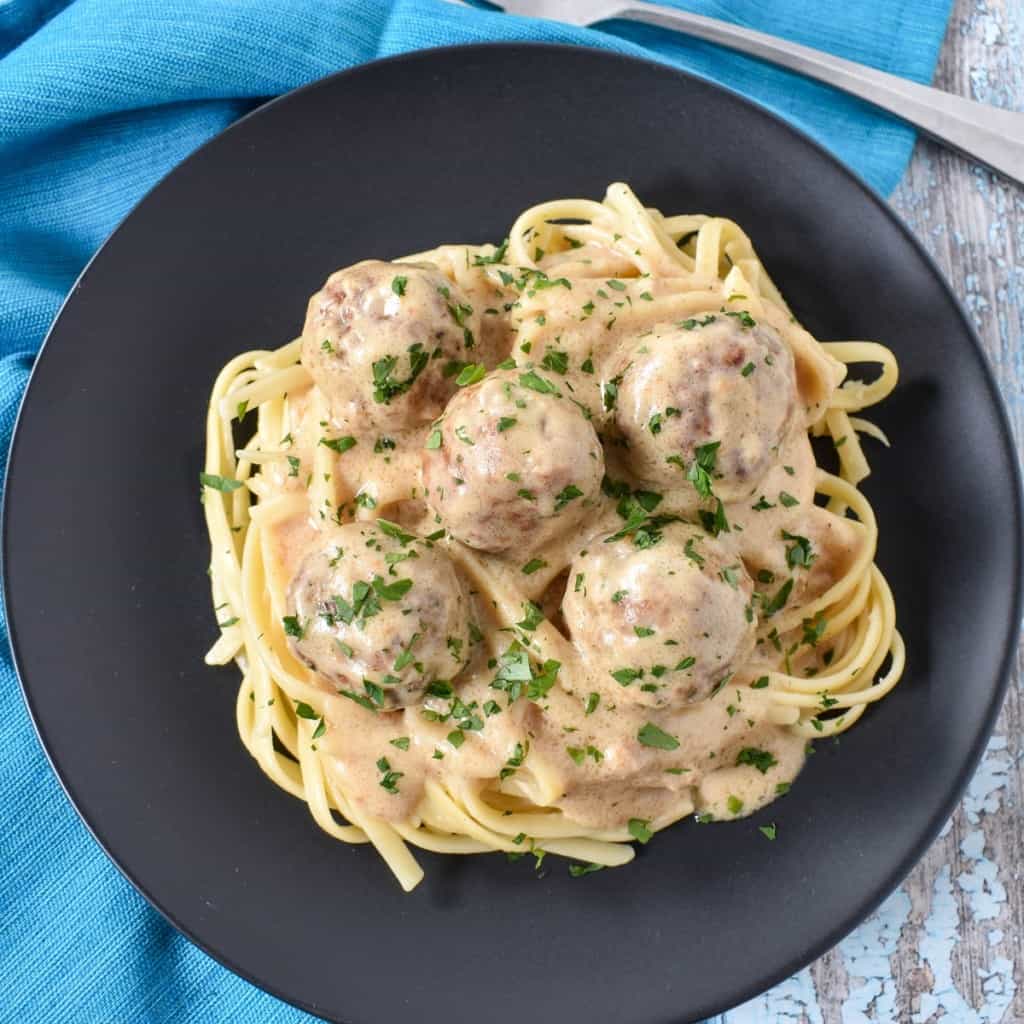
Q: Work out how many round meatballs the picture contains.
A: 5